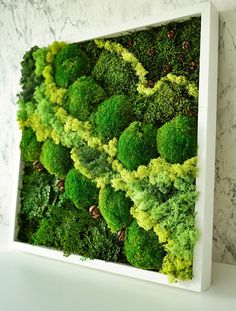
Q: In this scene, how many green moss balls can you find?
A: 10